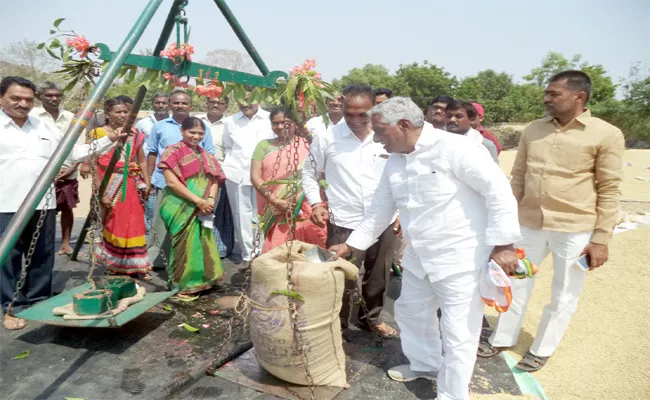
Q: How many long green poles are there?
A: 3